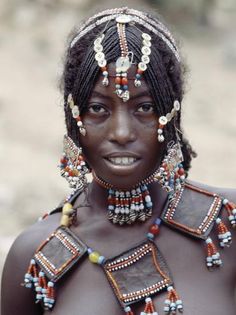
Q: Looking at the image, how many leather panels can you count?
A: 3